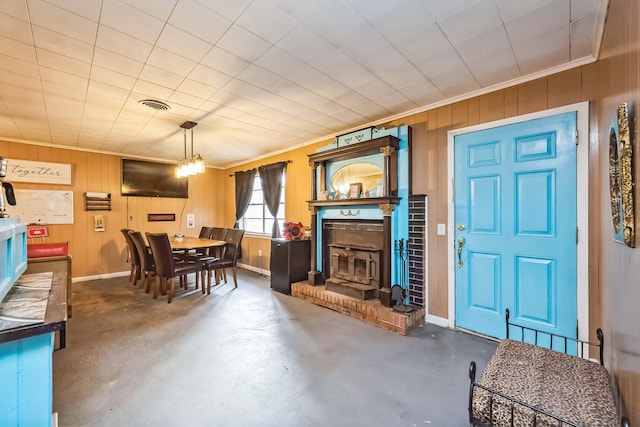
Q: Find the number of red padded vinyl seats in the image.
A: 1